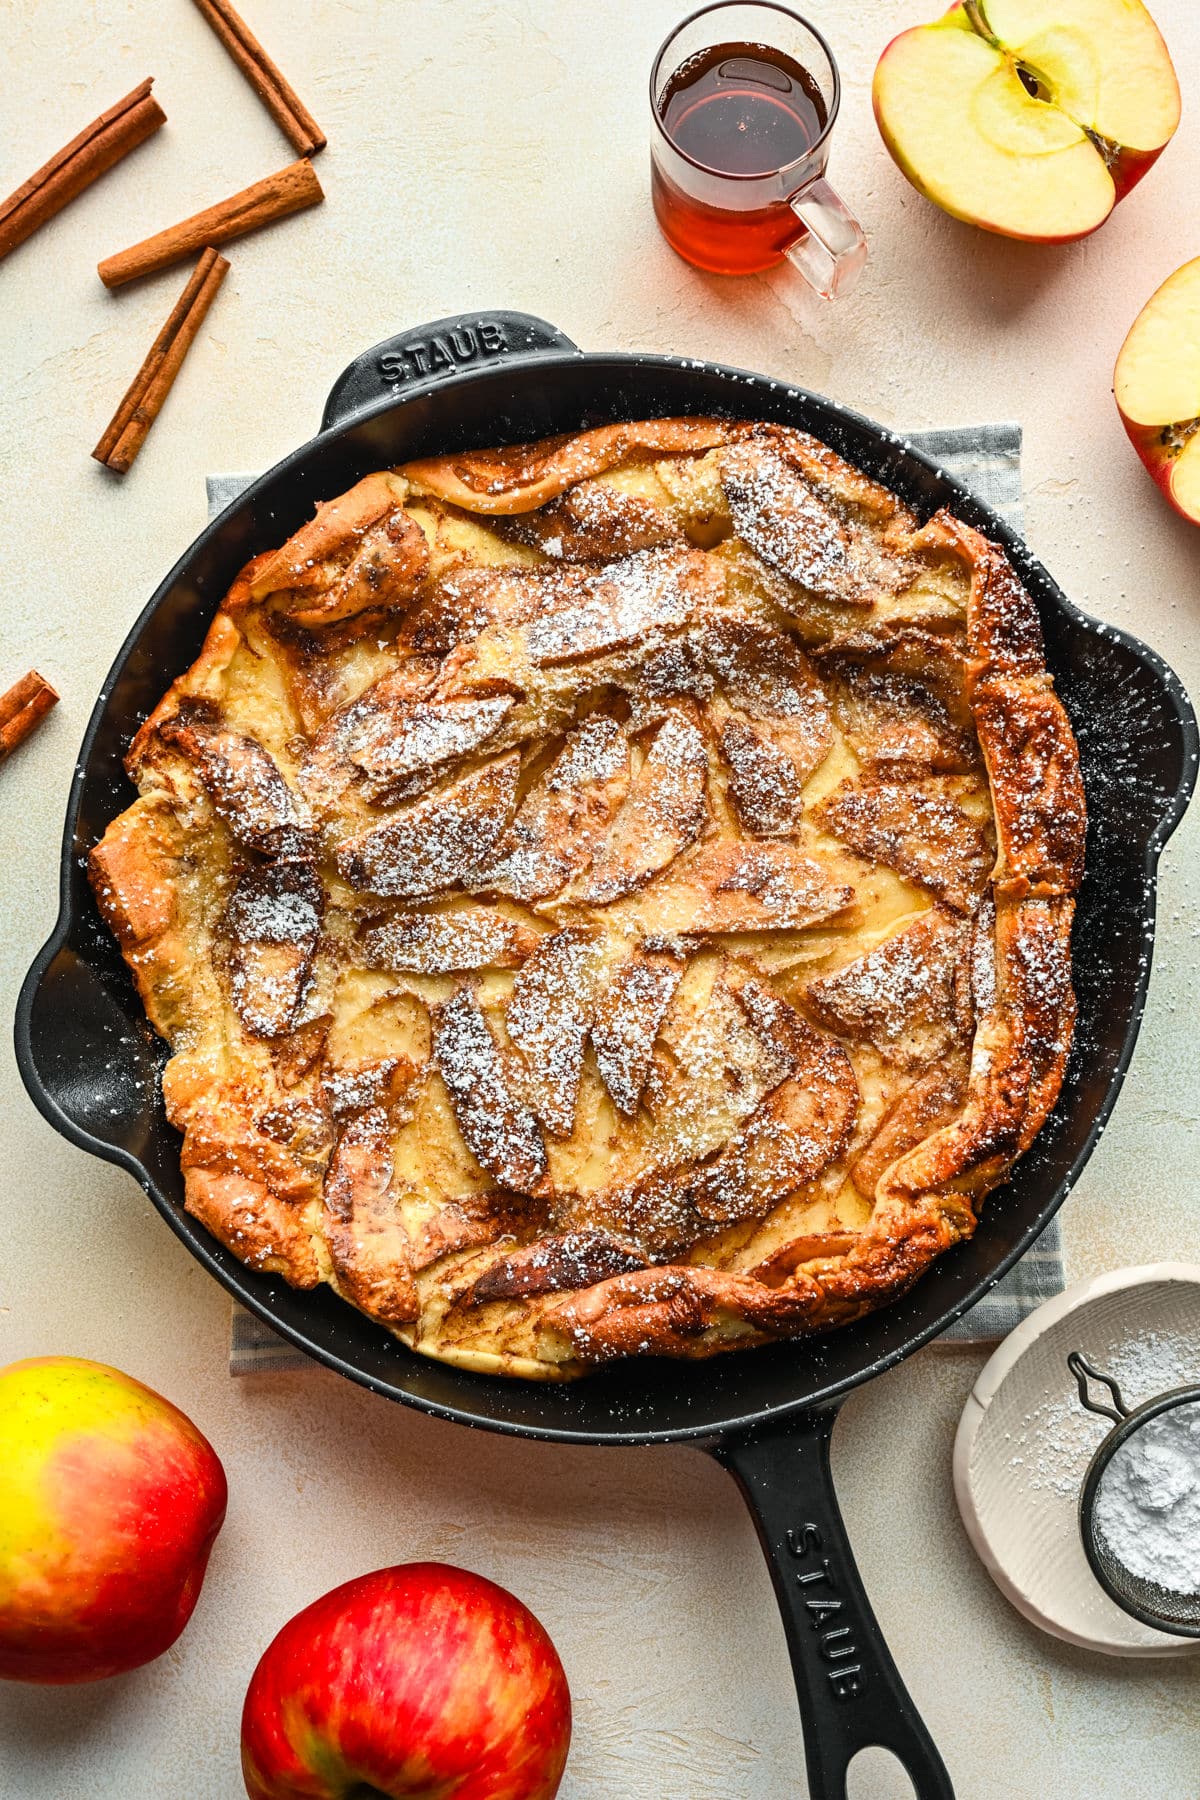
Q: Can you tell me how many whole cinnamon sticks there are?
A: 2